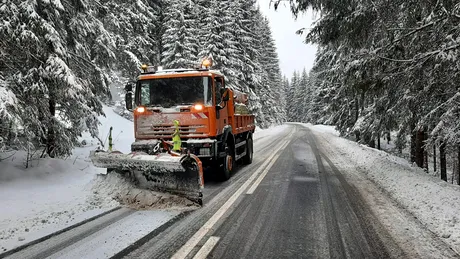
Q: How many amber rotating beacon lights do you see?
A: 2